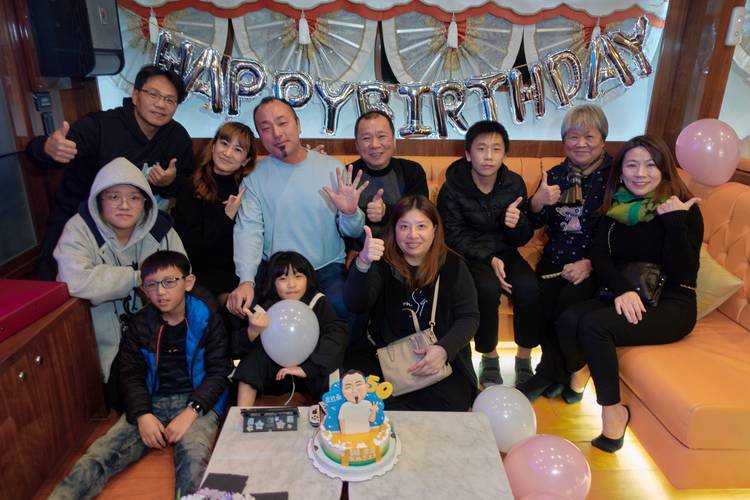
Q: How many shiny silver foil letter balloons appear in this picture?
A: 13